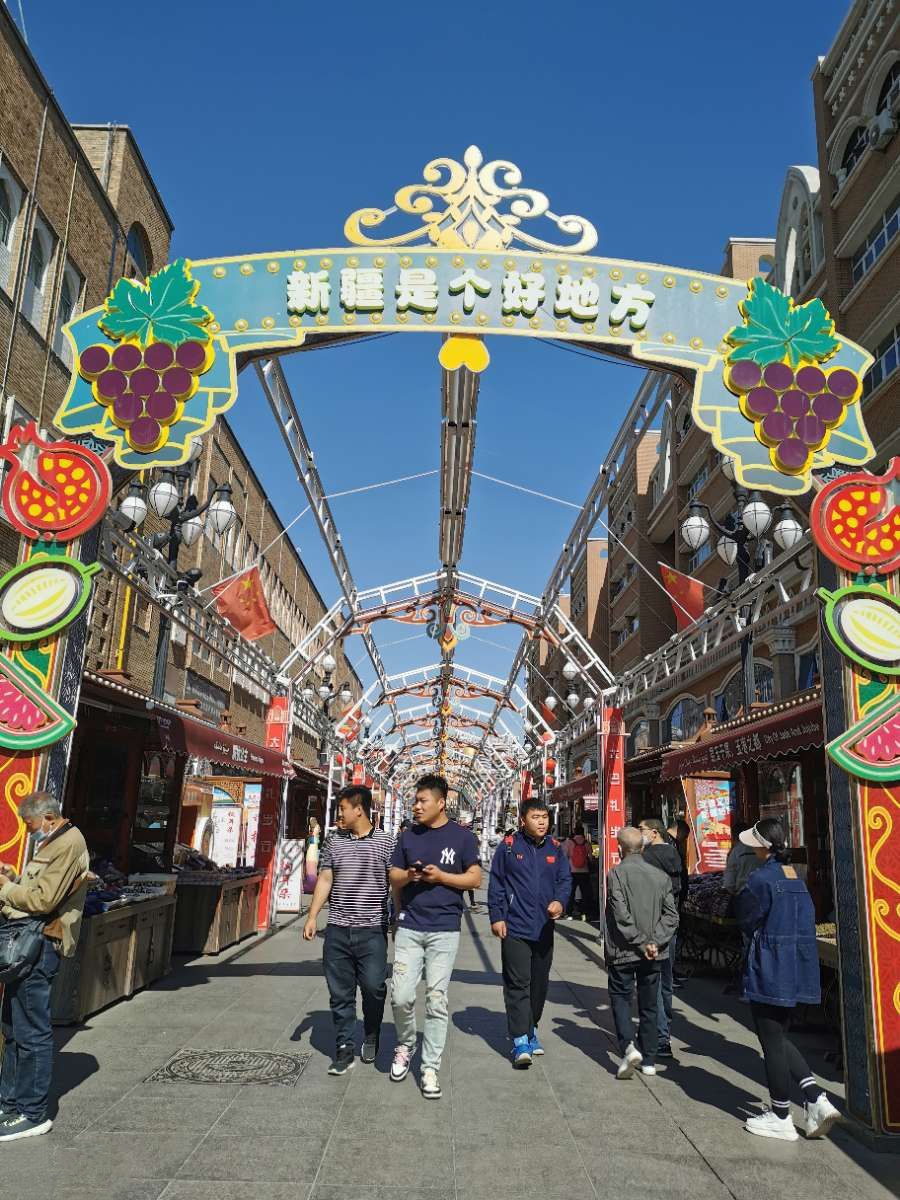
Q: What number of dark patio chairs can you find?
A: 0